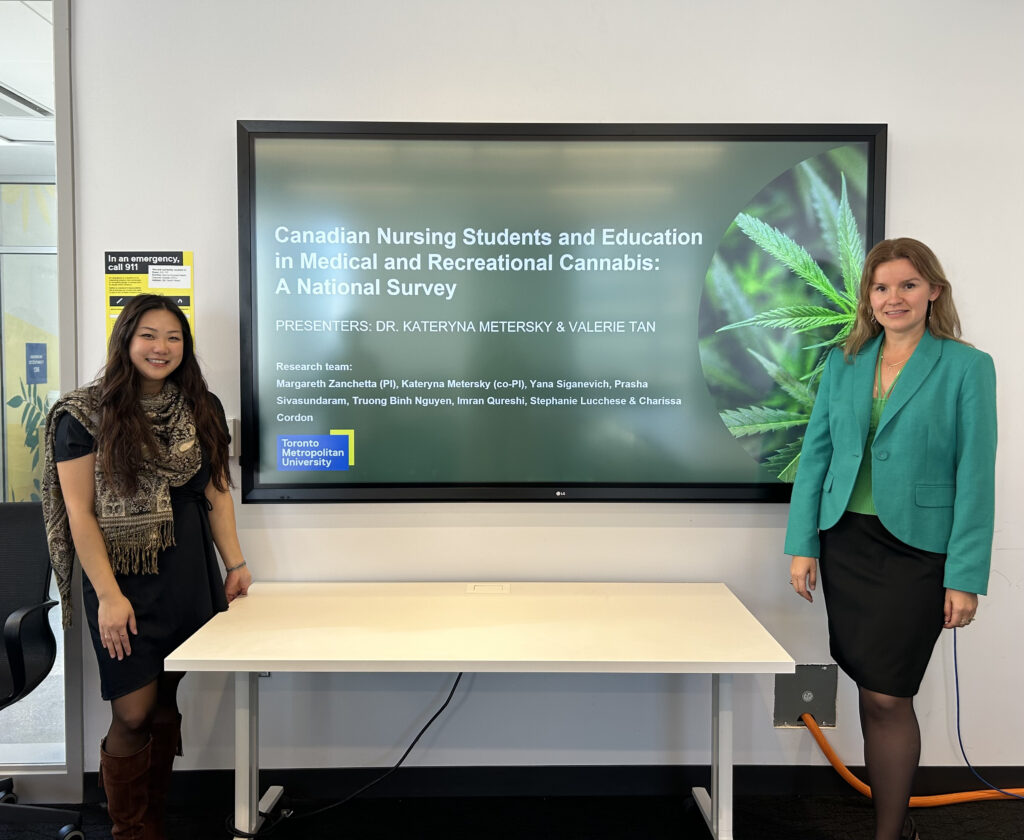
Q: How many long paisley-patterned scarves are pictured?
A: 1